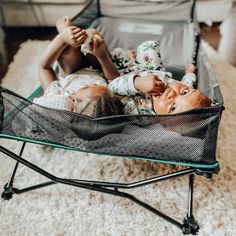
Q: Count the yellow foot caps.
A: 0